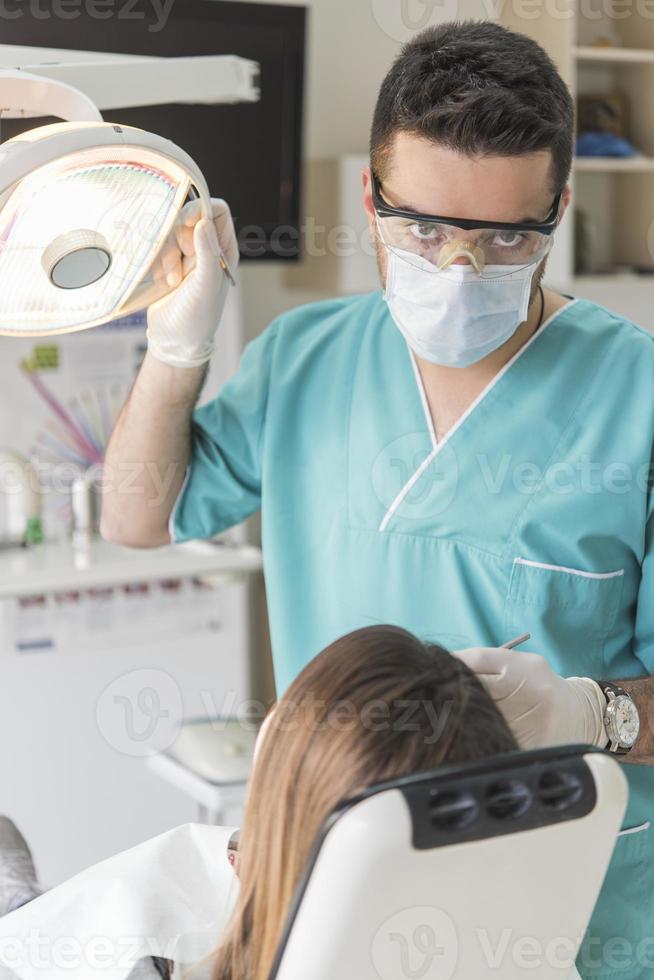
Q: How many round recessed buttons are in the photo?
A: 3